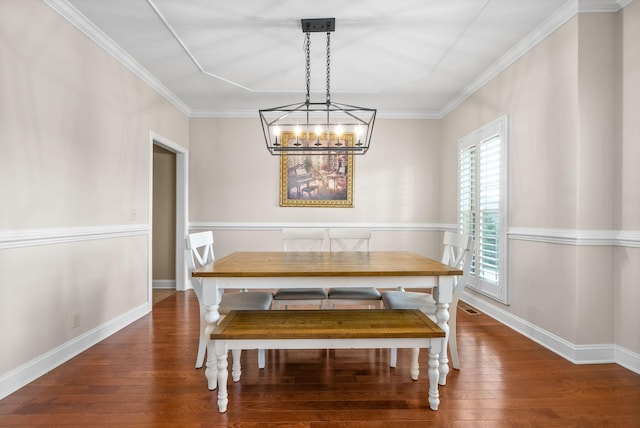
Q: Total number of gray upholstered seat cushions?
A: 4